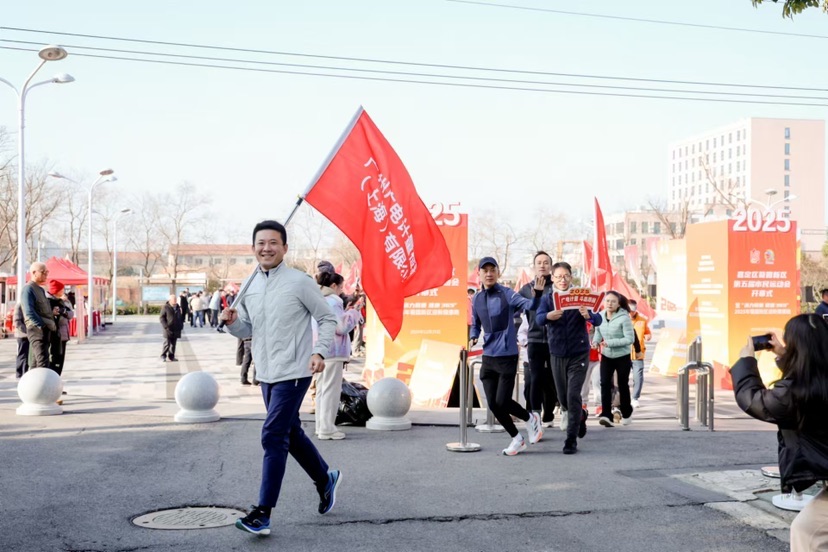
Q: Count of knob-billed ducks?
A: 0